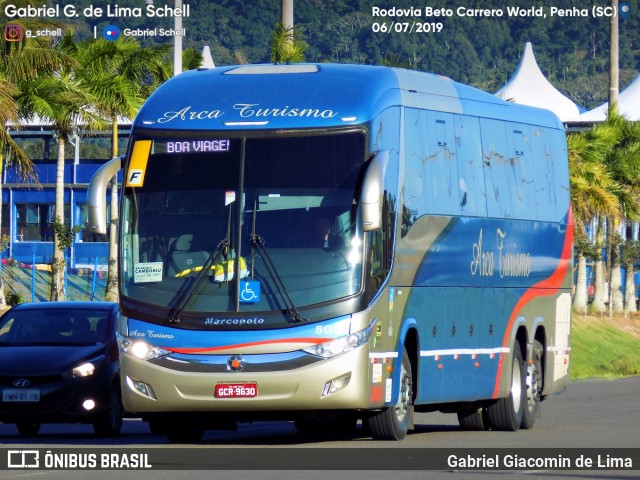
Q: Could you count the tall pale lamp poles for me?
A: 3